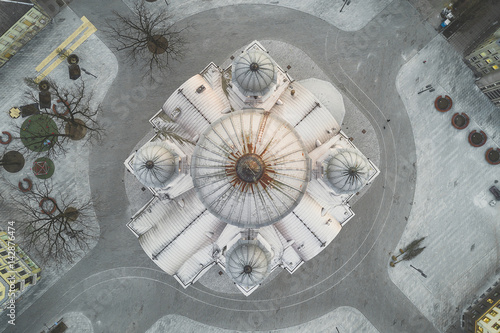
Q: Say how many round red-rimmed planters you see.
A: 4